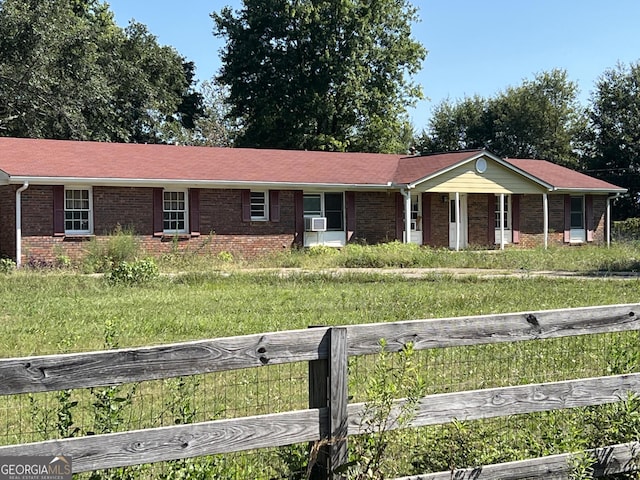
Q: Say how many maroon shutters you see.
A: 13